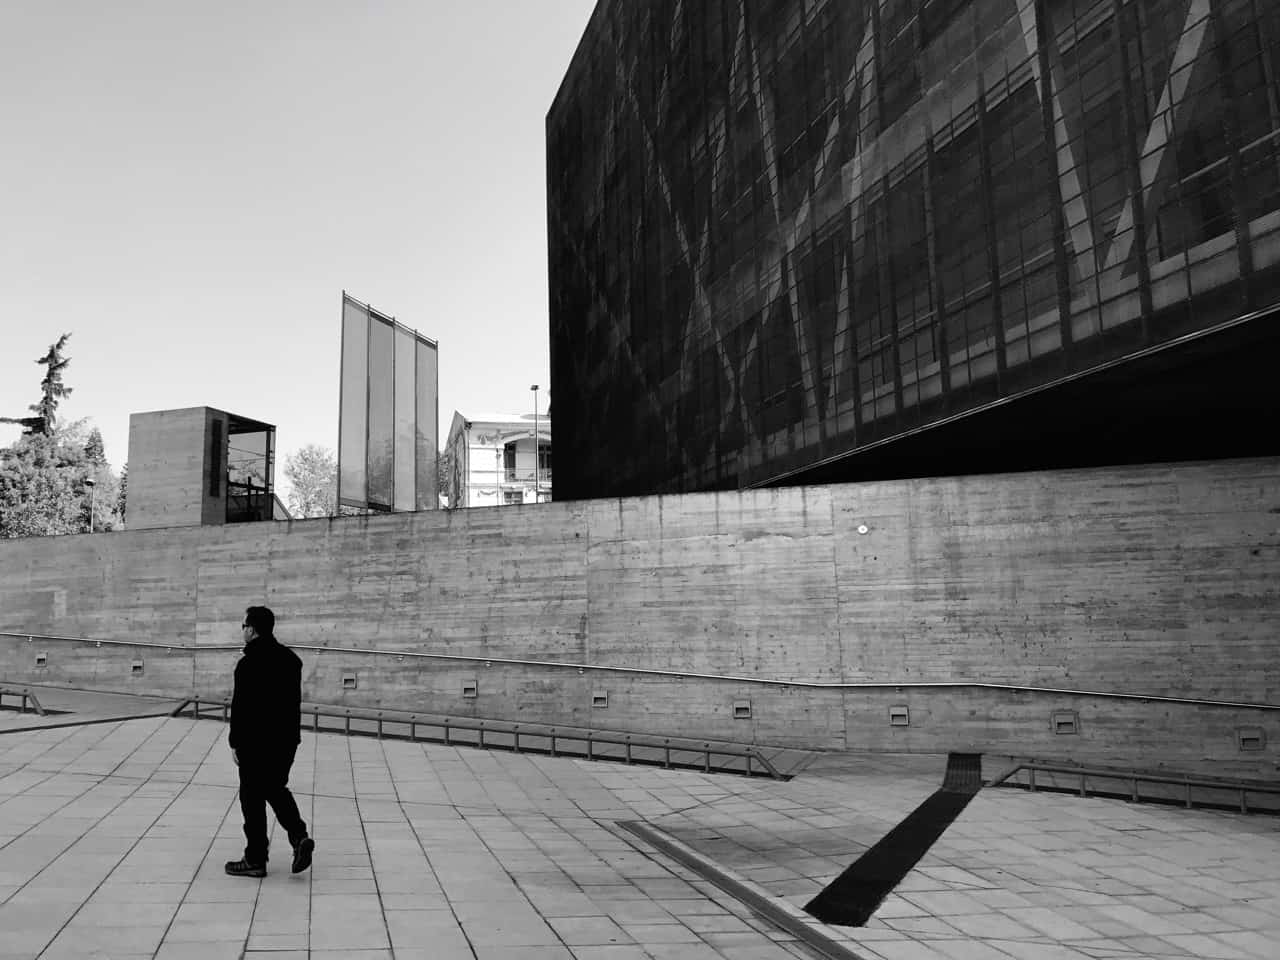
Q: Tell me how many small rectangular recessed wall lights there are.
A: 9